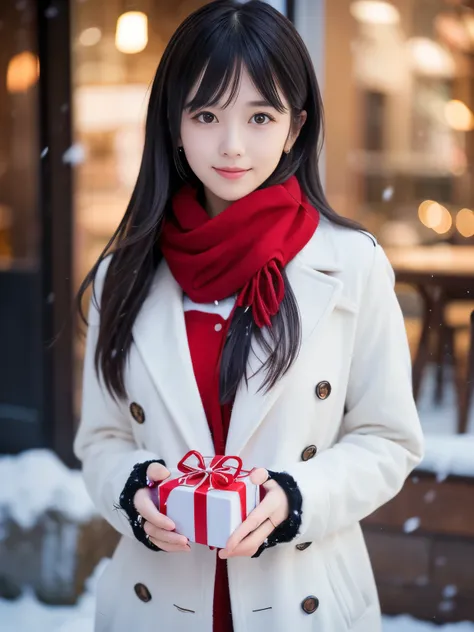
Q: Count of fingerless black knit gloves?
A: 2